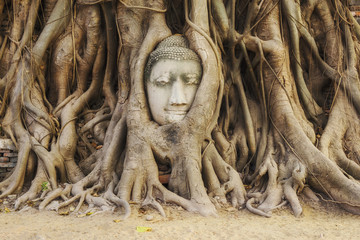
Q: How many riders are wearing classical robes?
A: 0